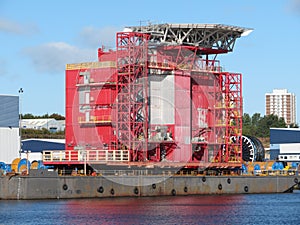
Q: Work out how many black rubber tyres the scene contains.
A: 12